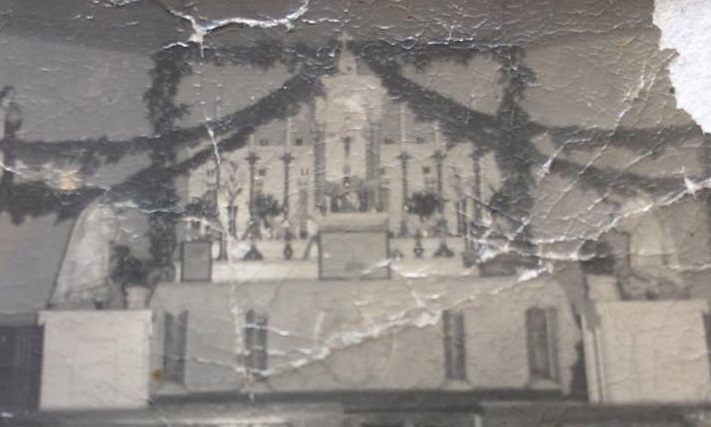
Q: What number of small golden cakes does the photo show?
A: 0